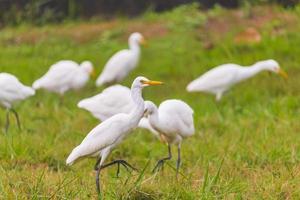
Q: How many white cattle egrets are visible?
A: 7